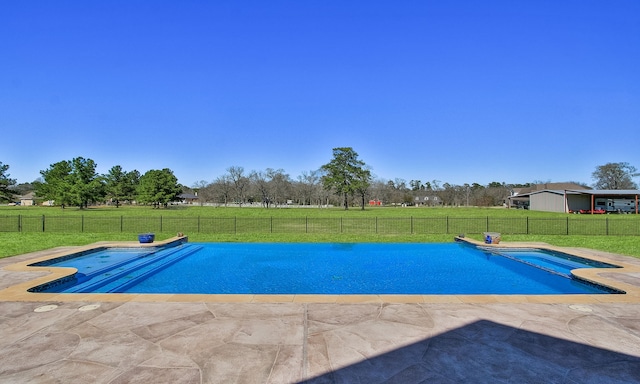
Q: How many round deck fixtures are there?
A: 3